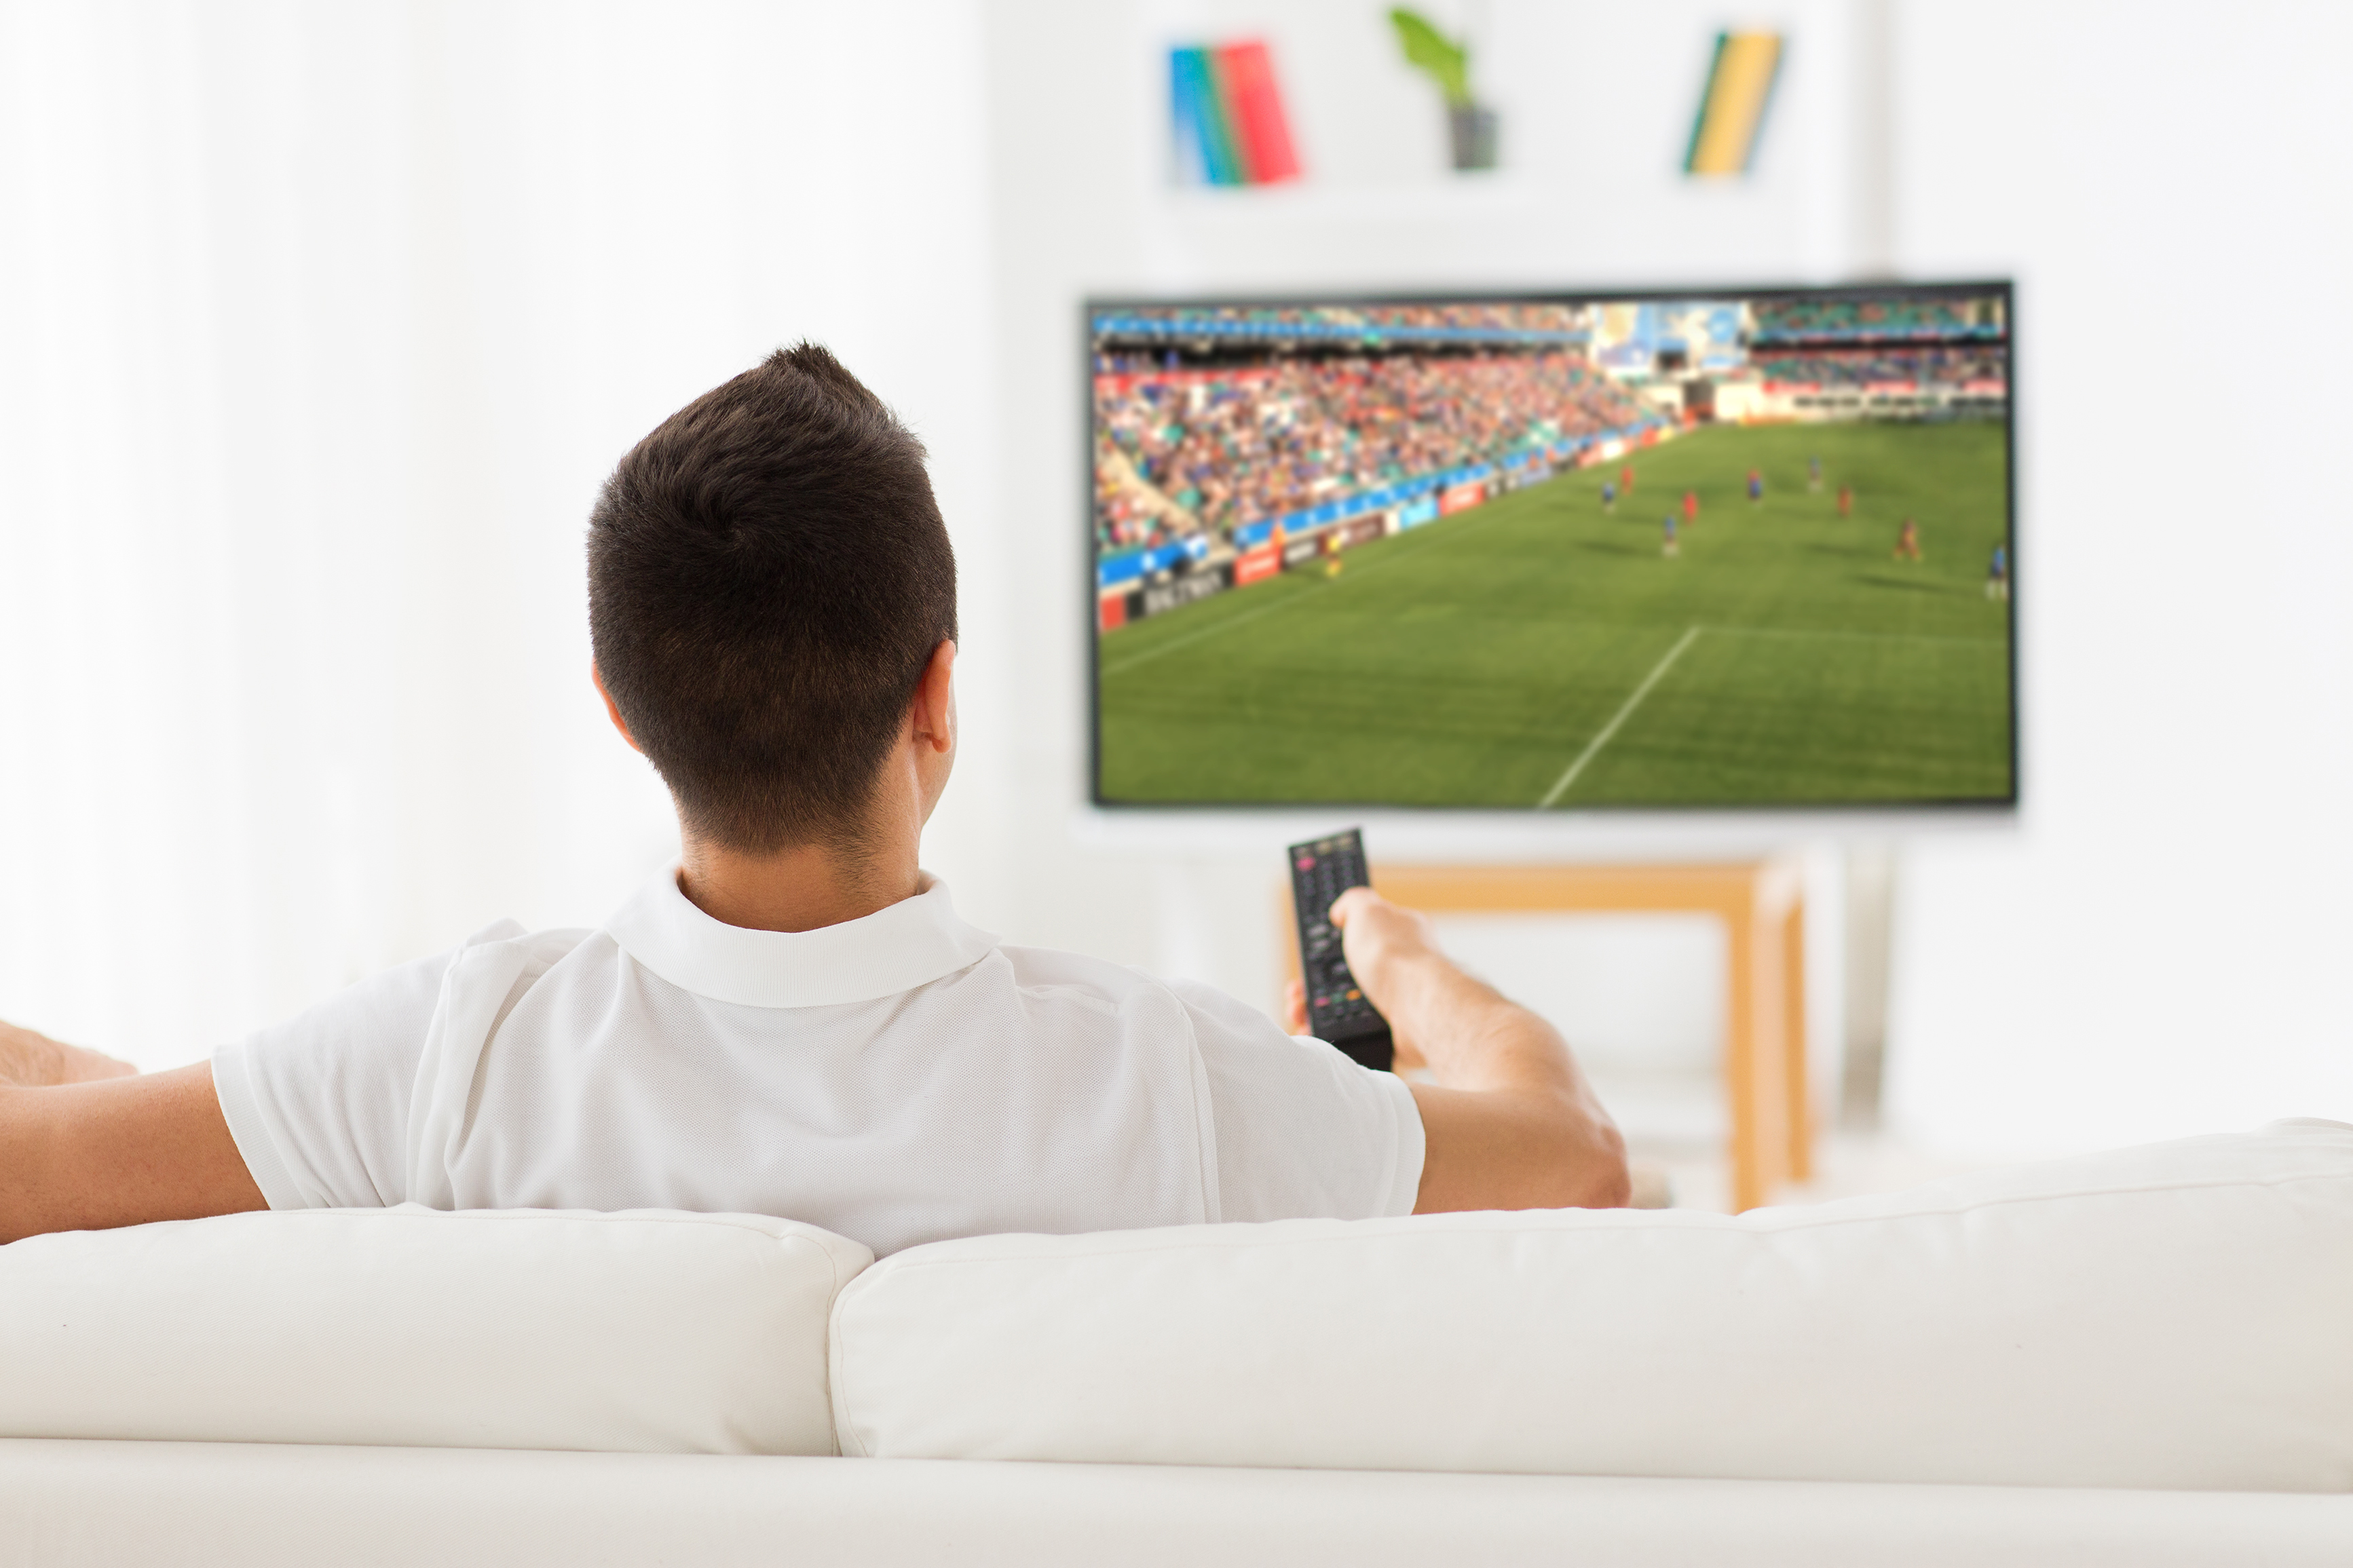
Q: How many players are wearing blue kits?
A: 5